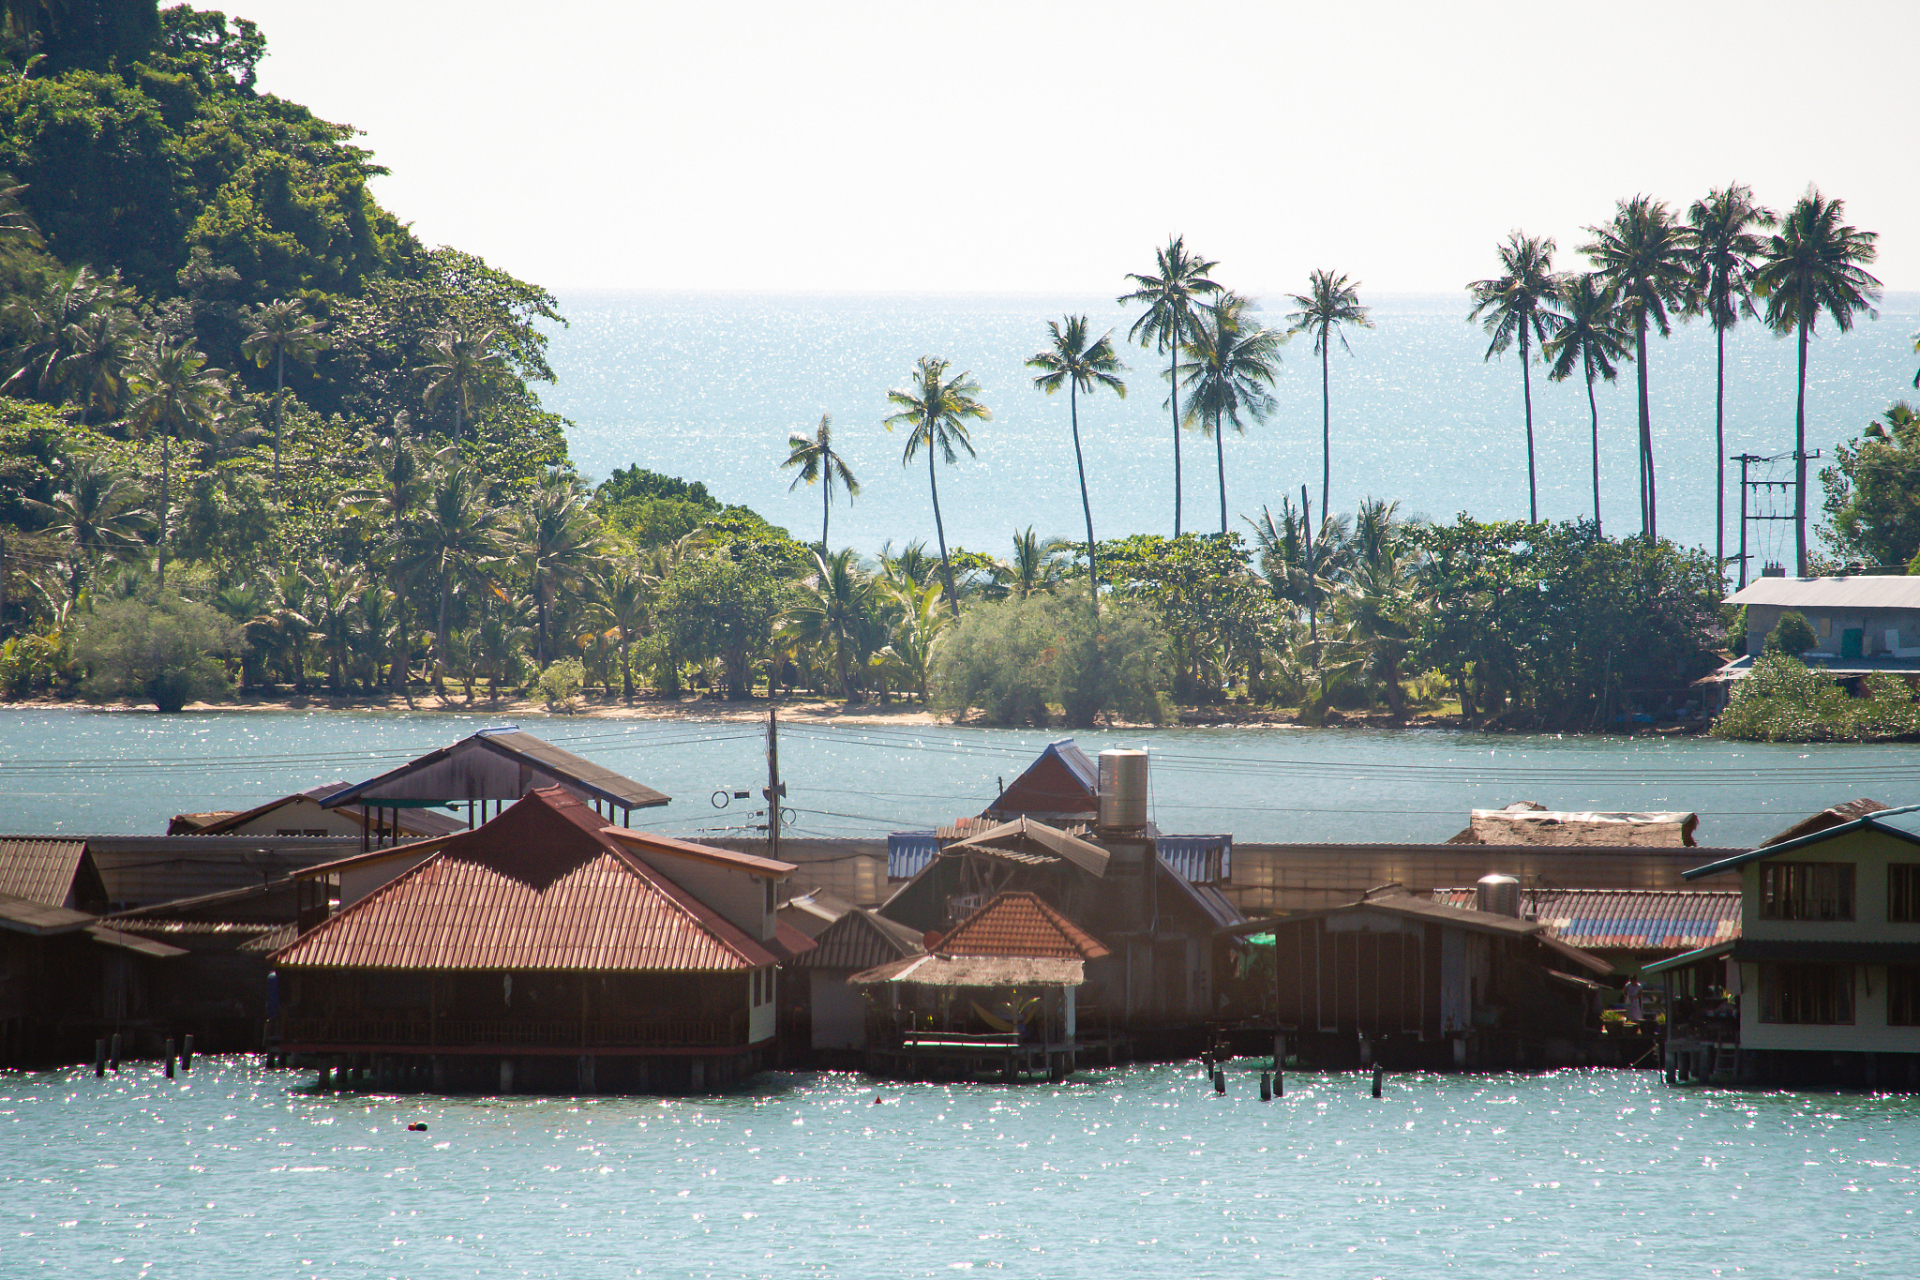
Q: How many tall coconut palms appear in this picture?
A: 11